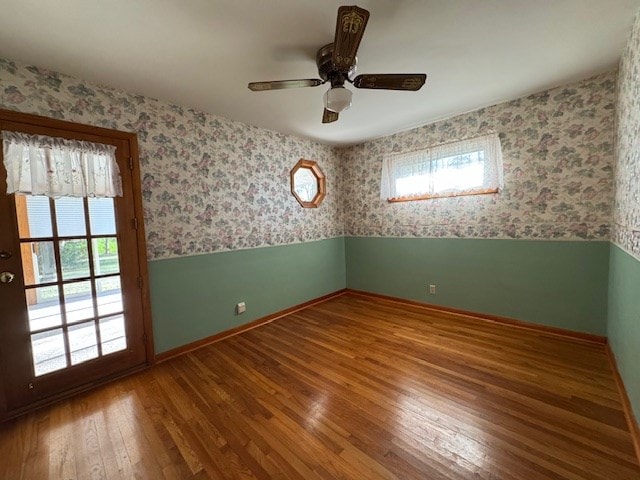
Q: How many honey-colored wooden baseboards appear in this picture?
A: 3